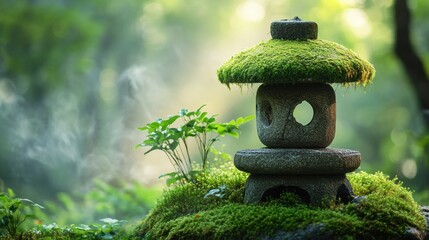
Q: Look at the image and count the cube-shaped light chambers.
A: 1